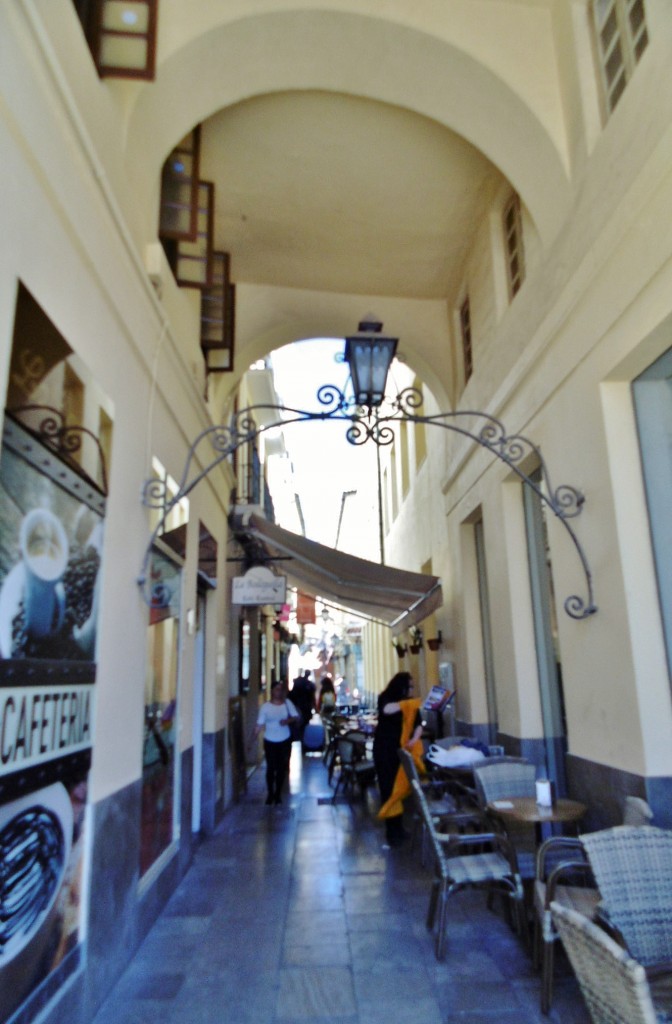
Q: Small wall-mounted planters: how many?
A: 3